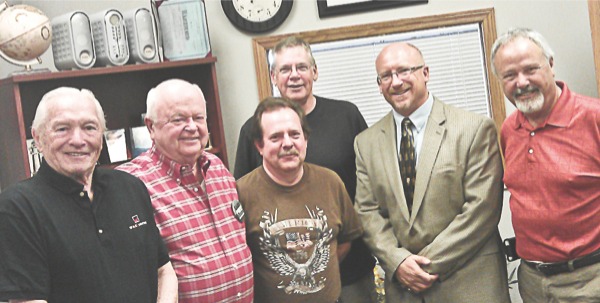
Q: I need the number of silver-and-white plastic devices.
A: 3